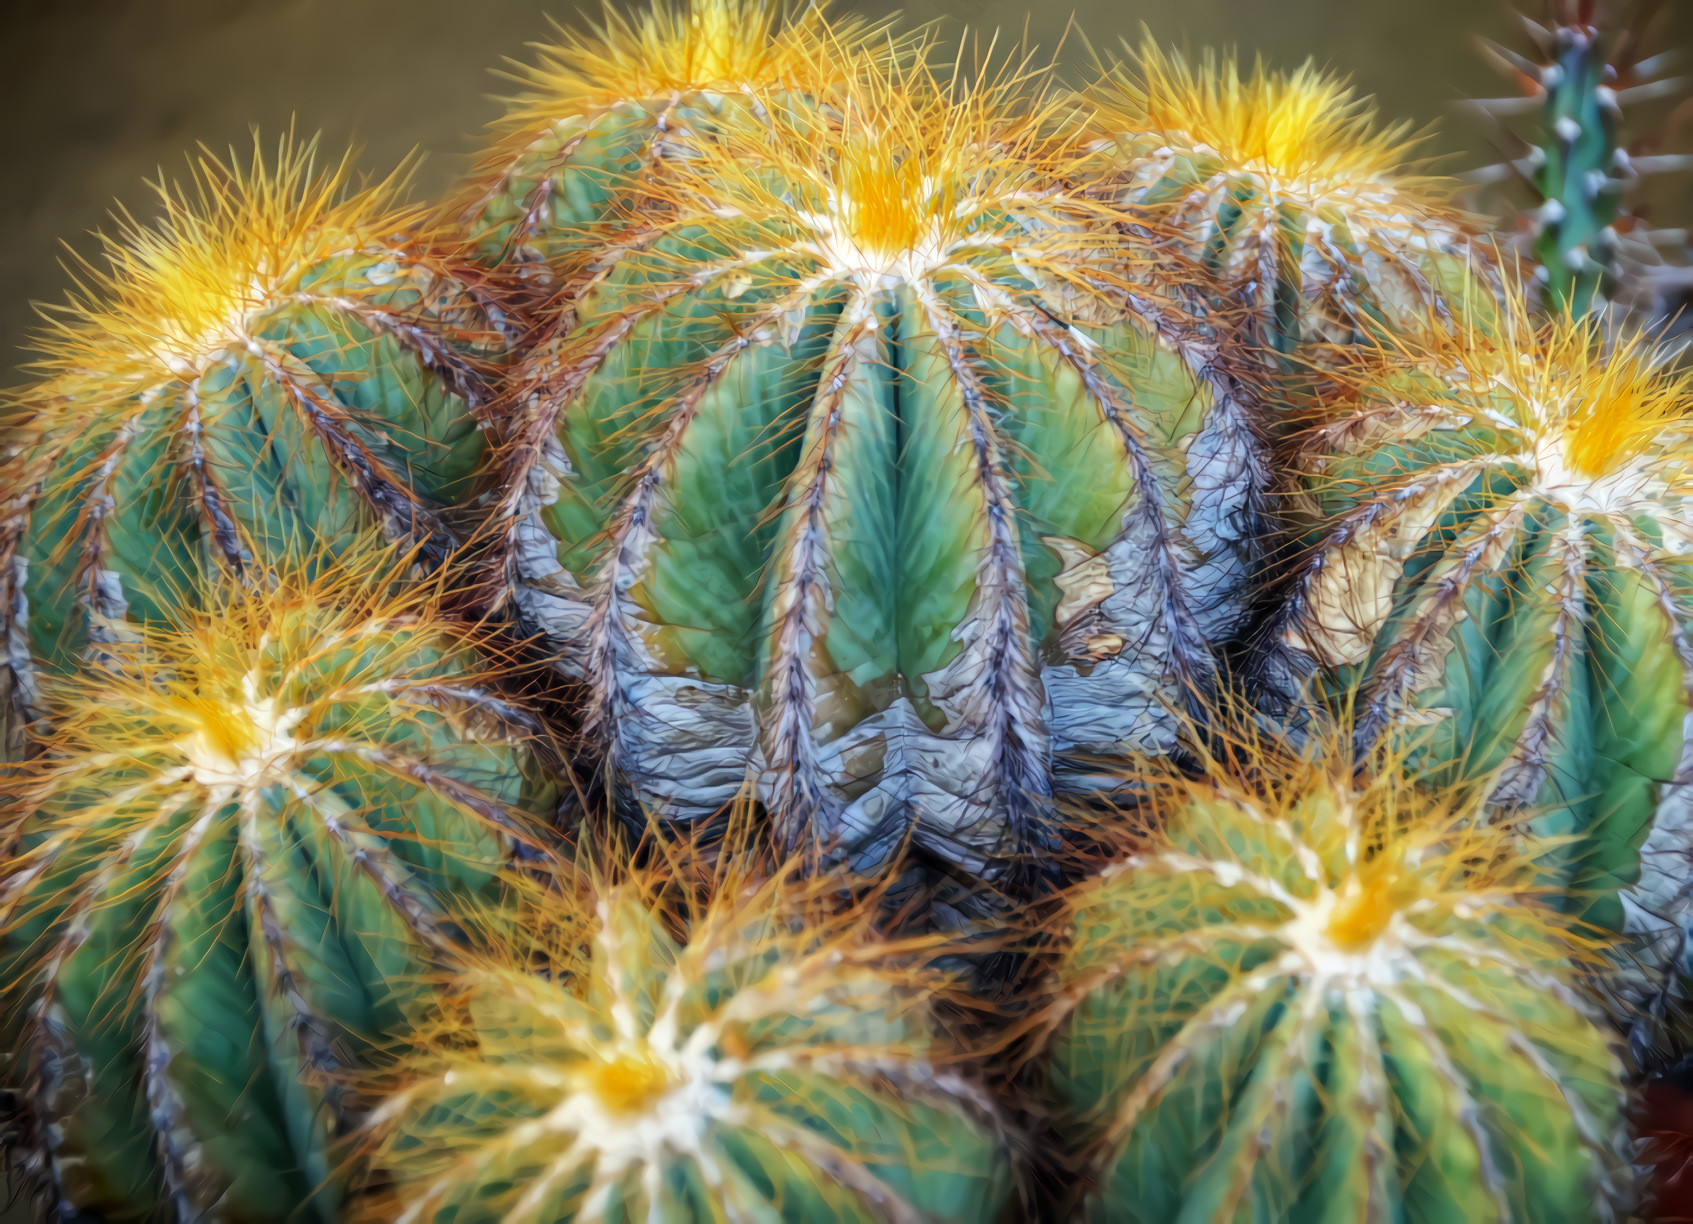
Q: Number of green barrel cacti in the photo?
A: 8